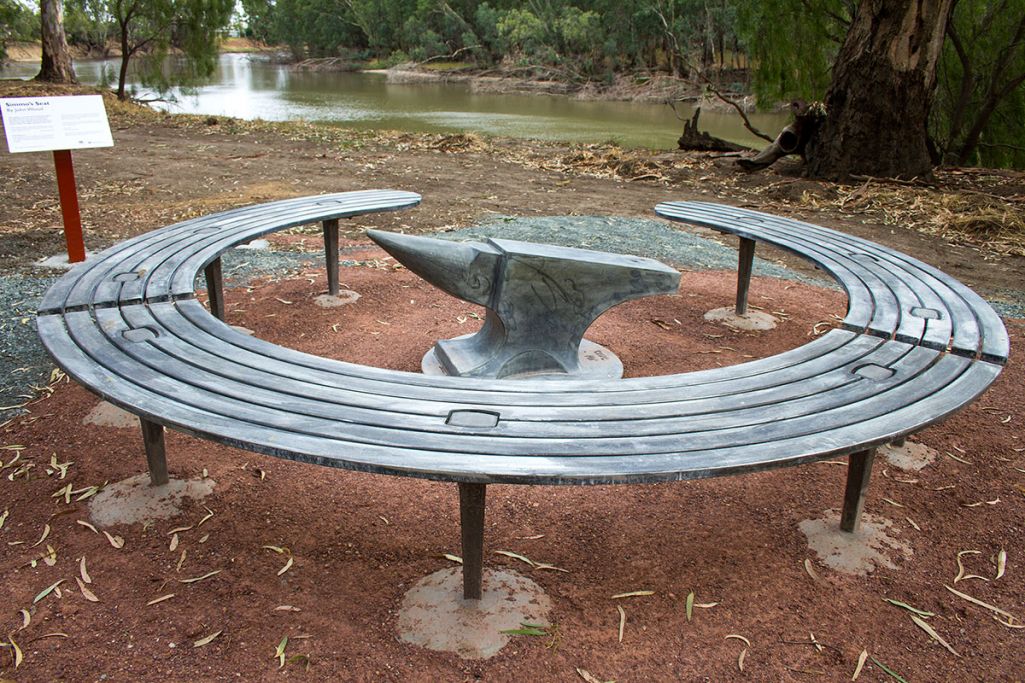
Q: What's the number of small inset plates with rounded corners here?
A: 9